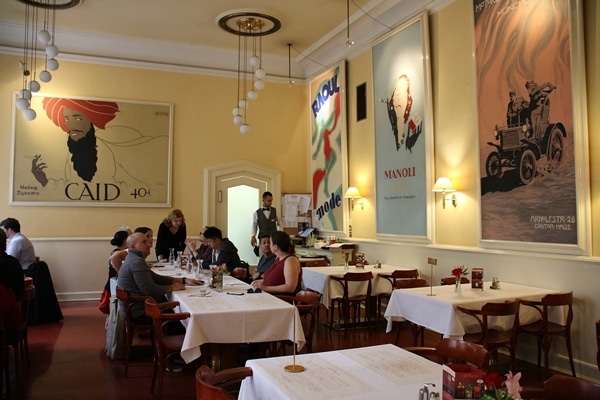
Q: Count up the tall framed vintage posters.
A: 3